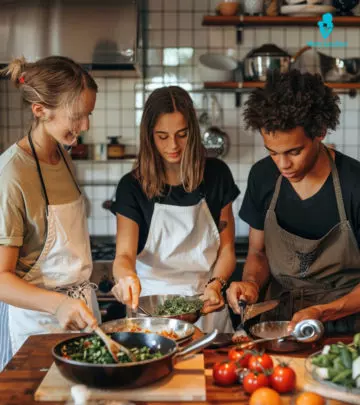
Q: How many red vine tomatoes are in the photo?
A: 5